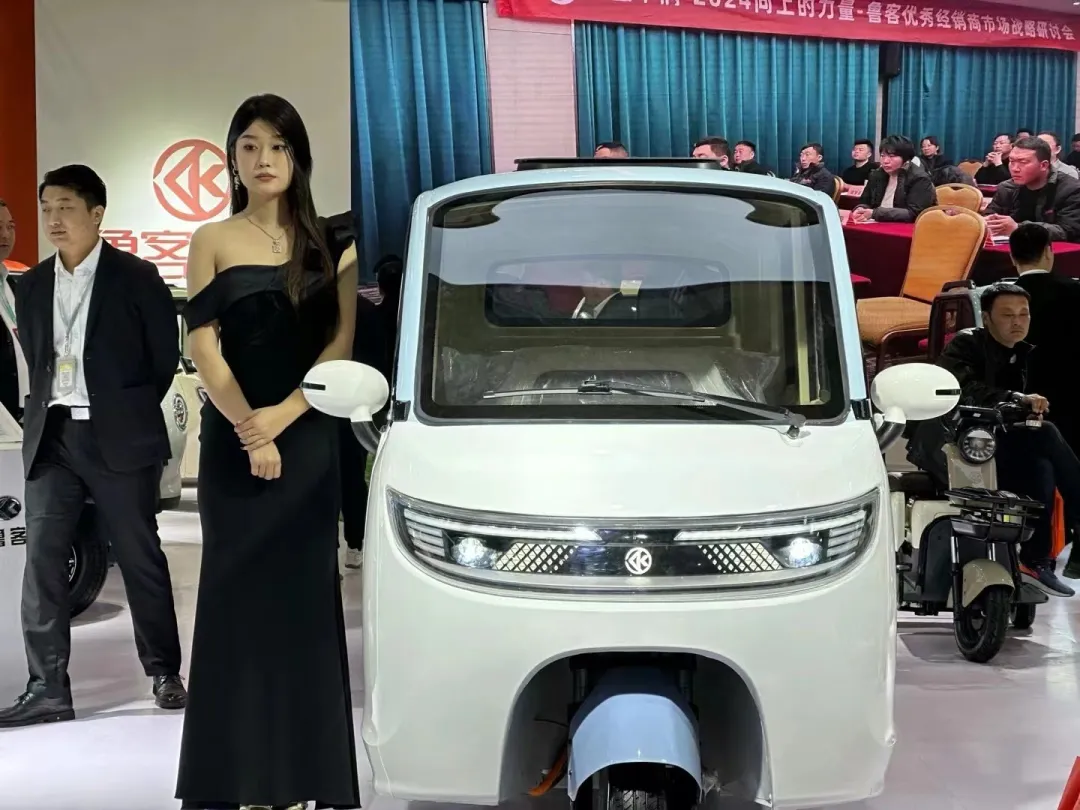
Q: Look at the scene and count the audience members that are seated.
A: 12